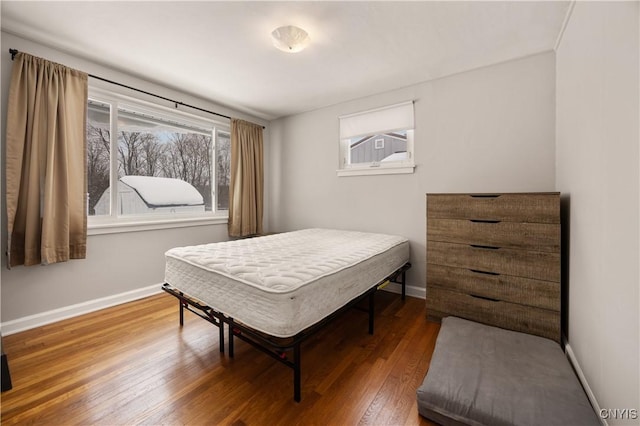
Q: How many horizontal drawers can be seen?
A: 5